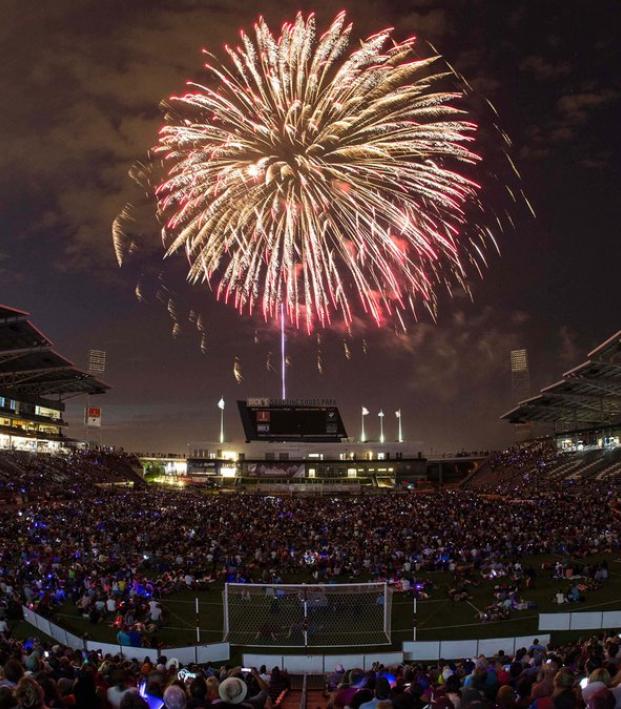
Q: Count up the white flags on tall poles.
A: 4